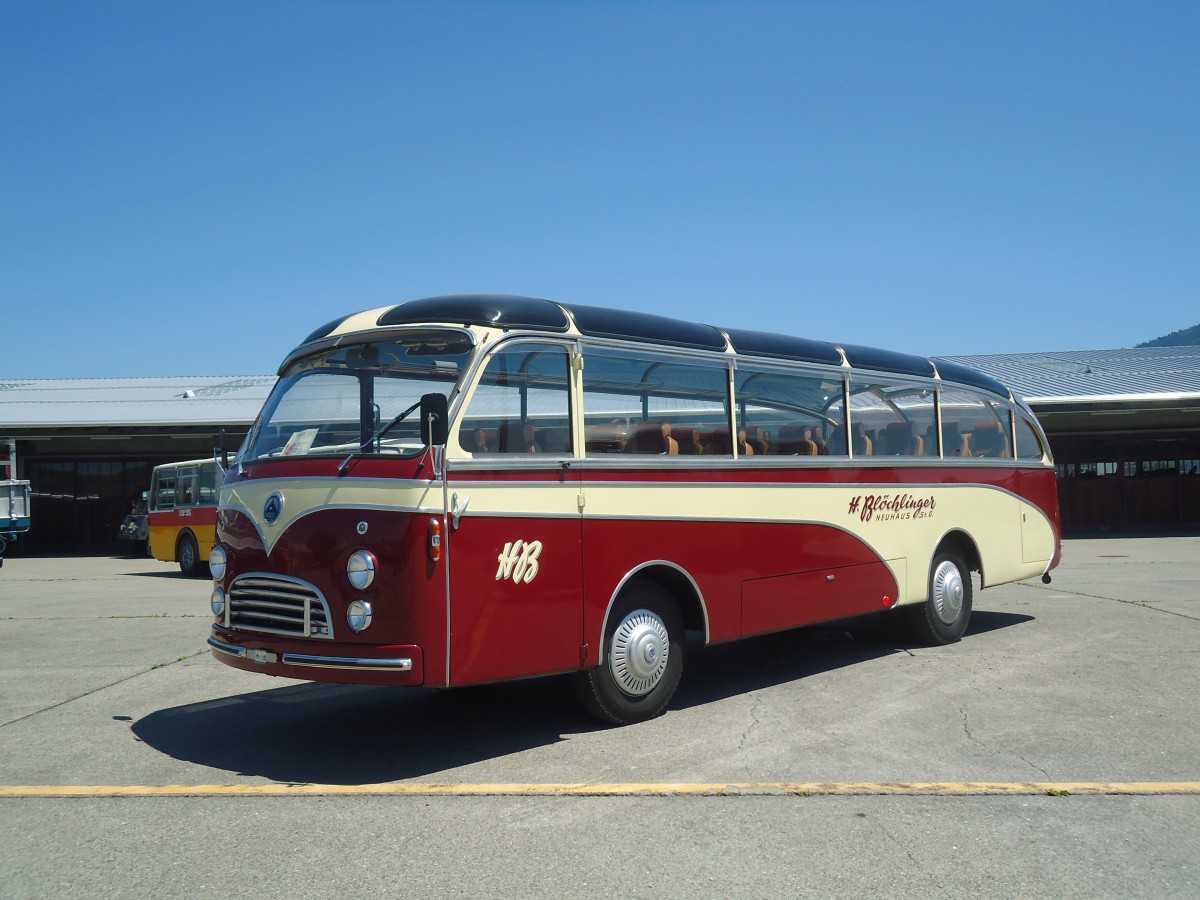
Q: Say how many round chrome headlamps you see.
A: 4